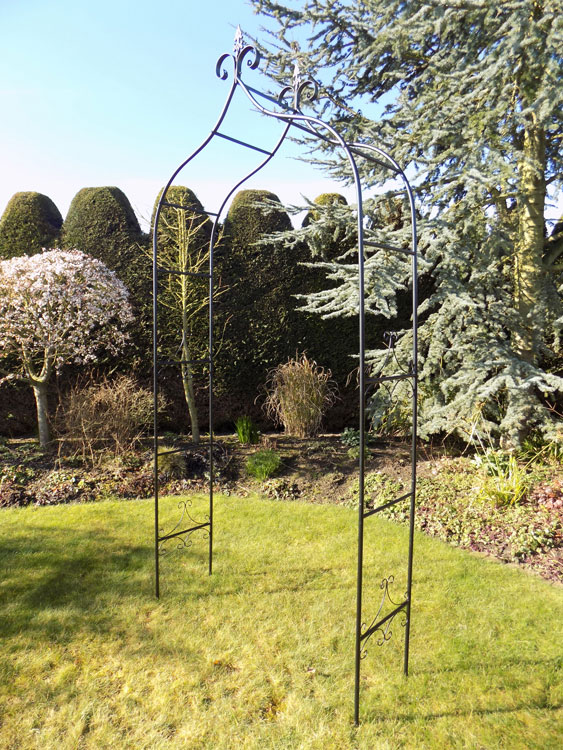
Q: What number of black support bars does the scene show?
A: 13